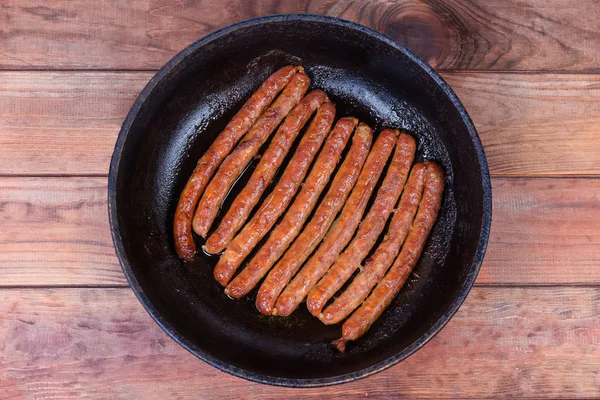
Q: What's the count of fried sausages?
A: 10